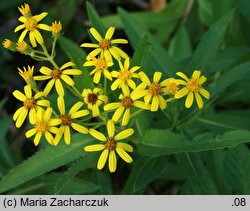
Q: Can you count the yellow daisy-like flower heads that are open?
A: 13